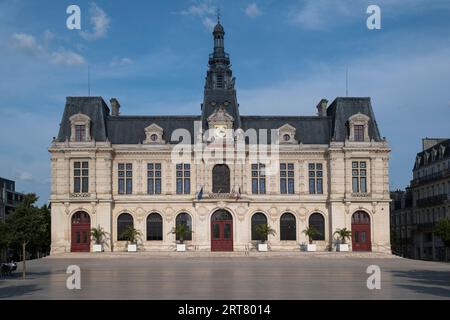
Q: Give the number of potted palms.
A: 6